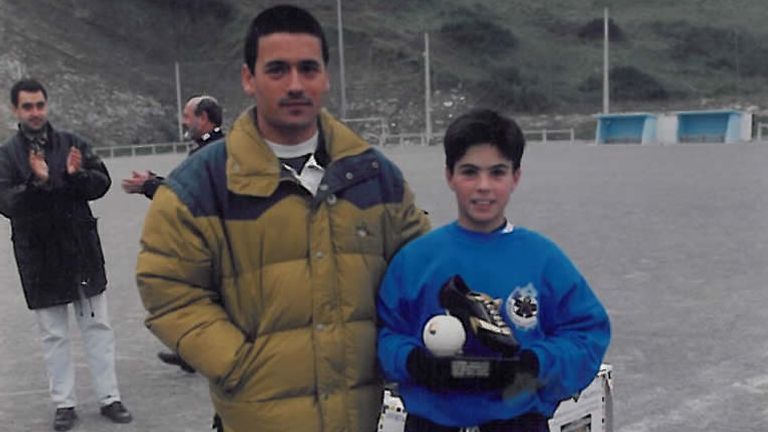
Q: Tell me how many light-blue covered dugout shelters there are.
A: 2